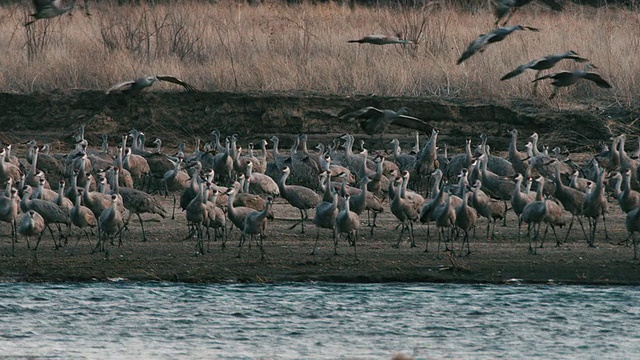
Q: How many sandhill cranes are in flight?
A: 8